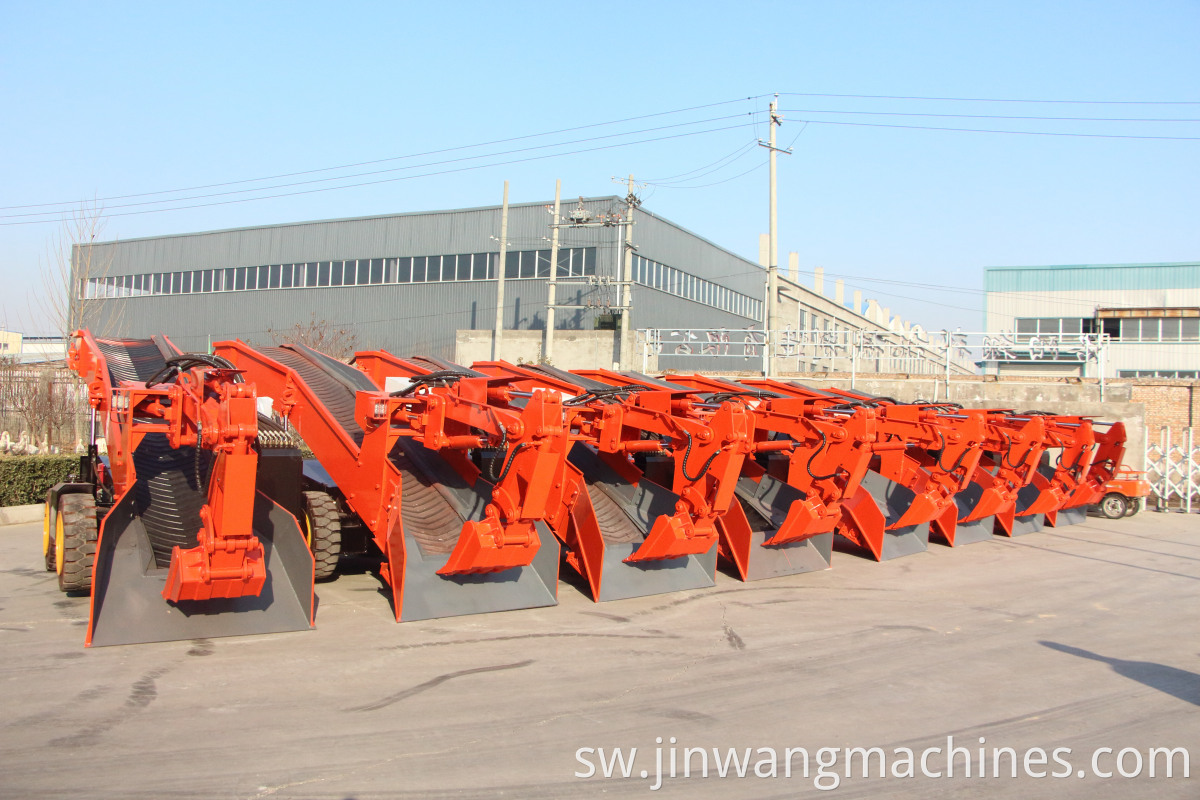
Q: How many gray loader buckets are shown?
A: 8